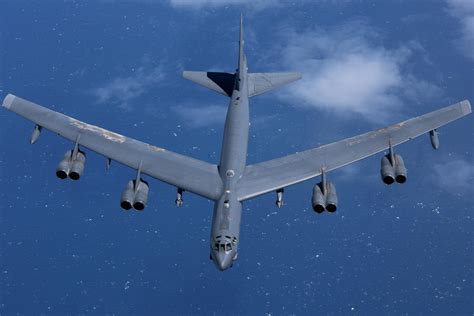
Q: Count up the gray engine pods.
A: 4